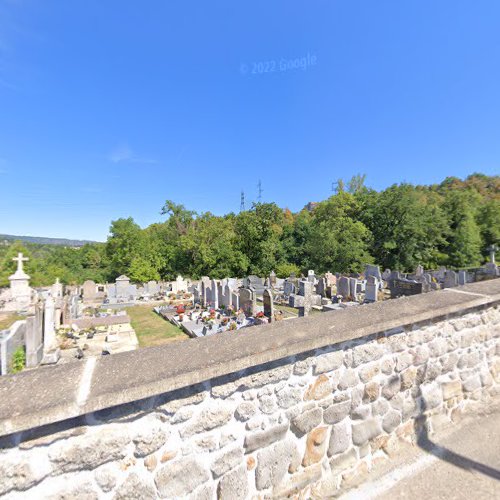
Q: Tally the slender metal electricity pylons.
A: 2